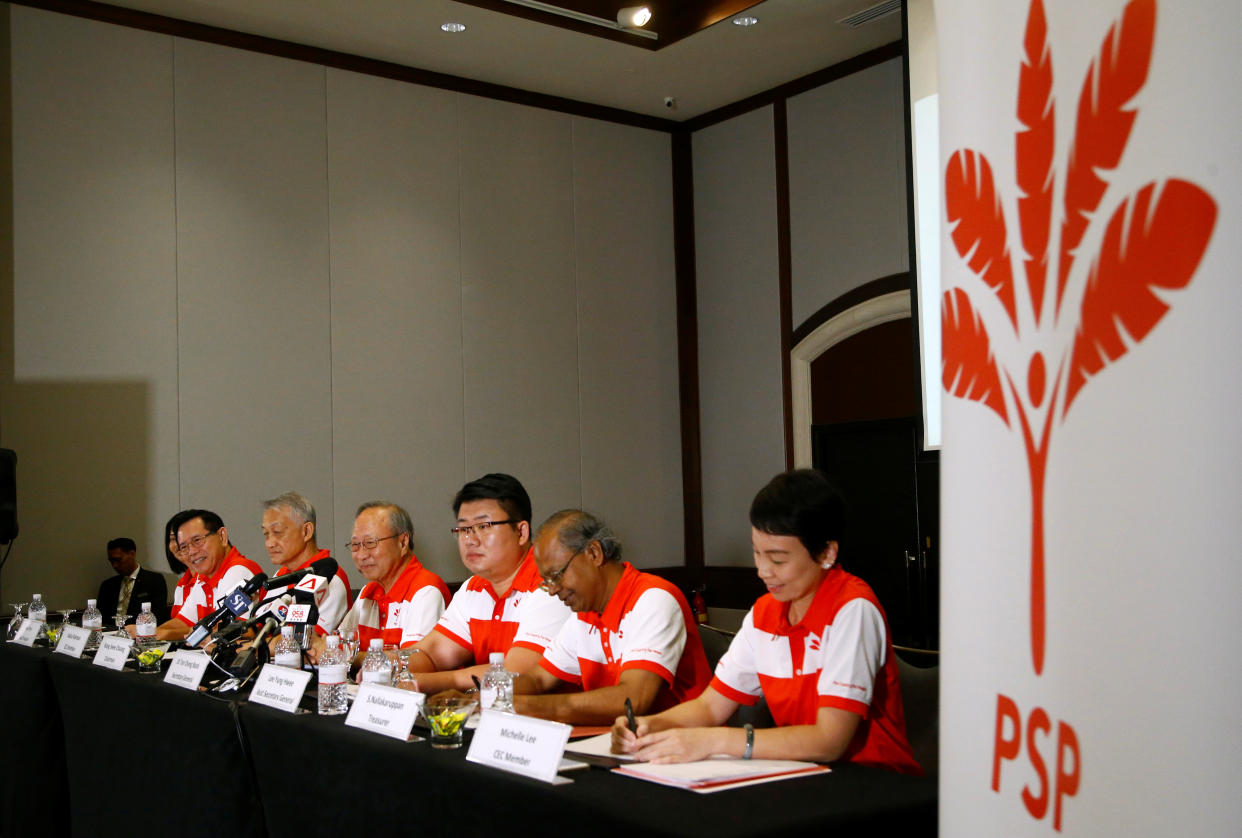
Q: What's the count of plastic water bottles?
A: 7